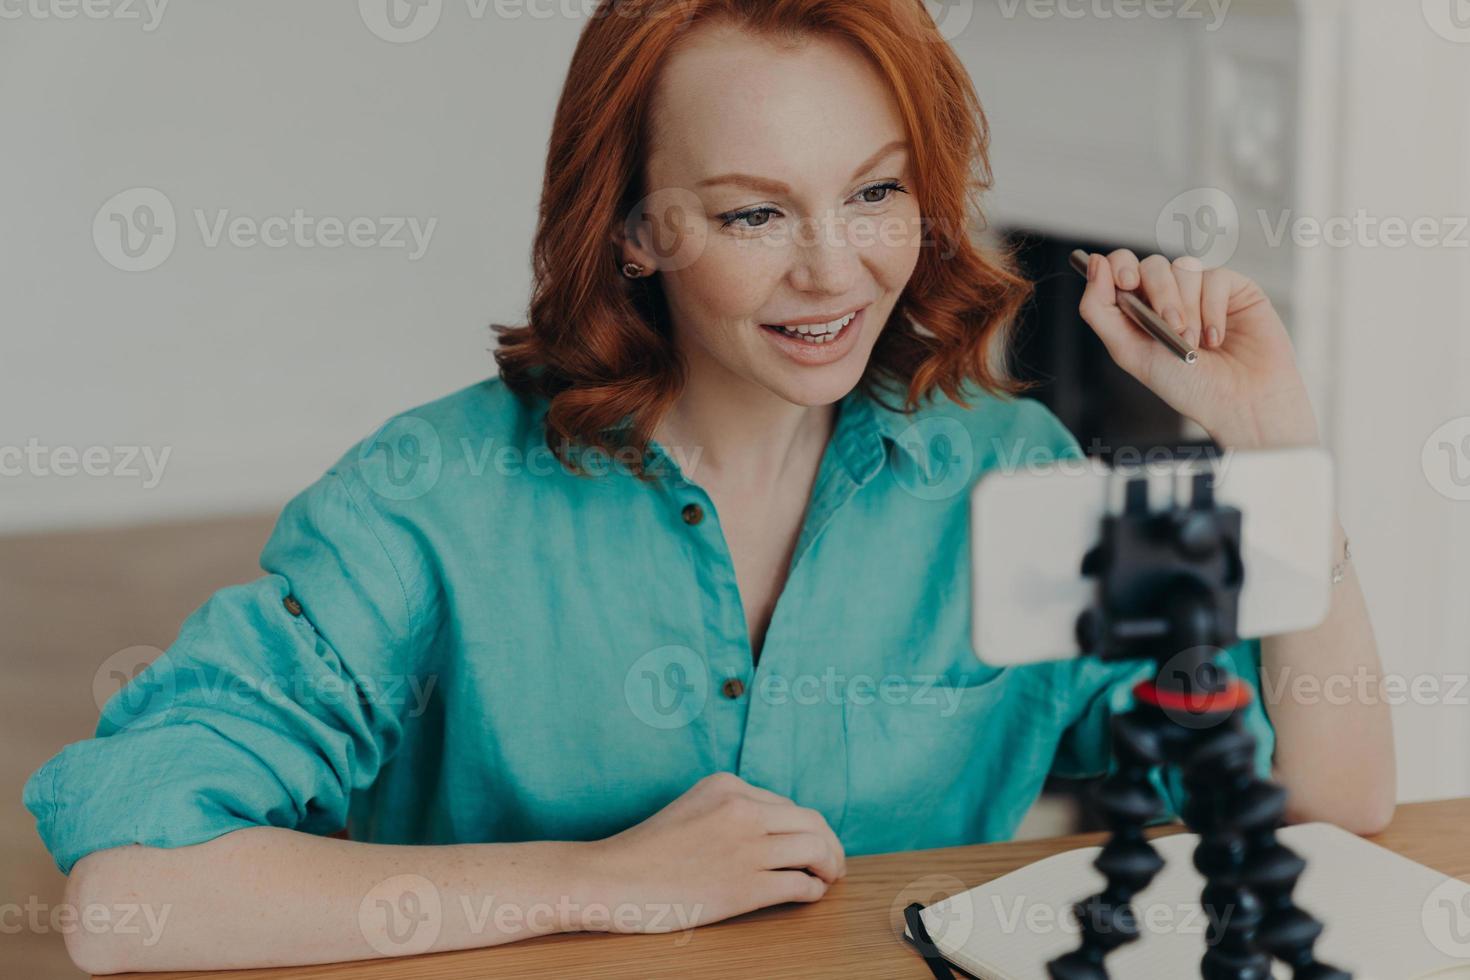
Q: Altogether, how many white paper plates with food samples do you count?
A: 0